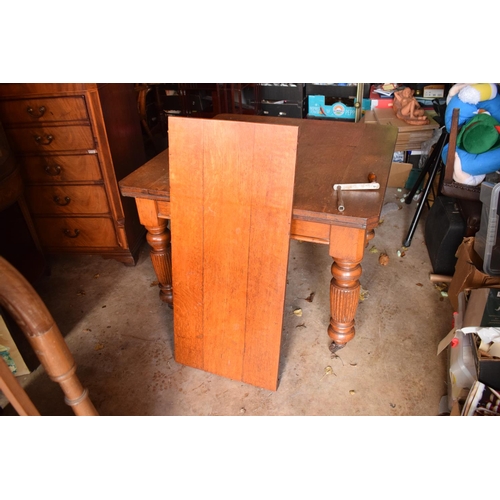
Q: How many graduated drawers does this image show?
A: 5